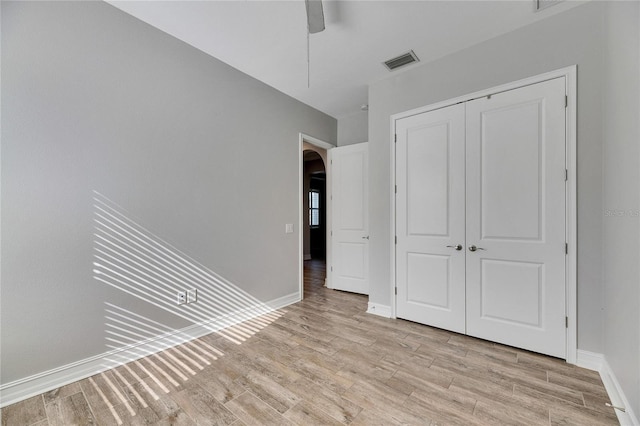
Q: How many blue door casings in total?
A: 0